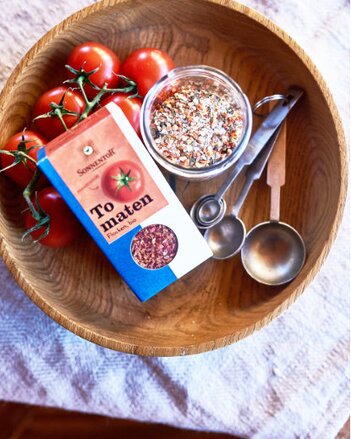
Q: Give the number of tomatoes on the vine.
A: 6